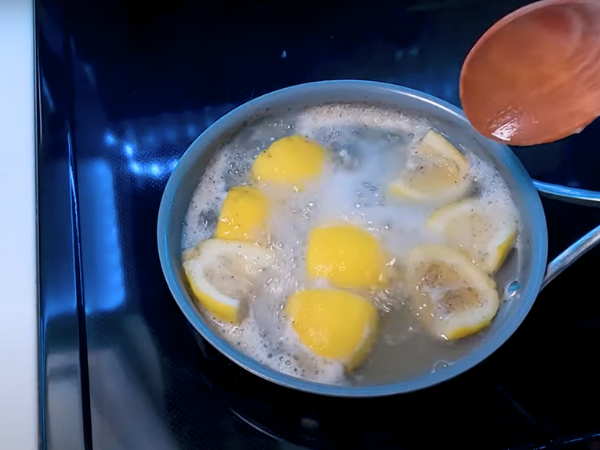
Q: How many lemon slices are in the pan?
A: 8